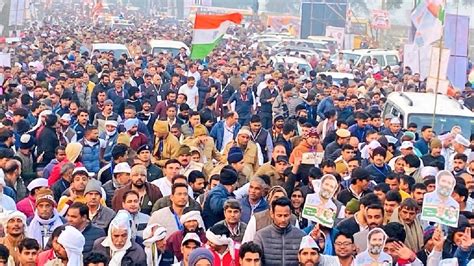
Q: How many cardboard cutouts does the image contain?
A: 3